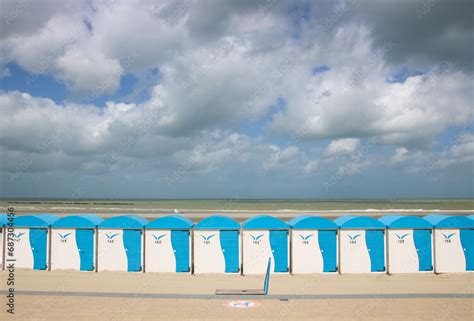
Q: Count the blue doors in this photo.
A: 10